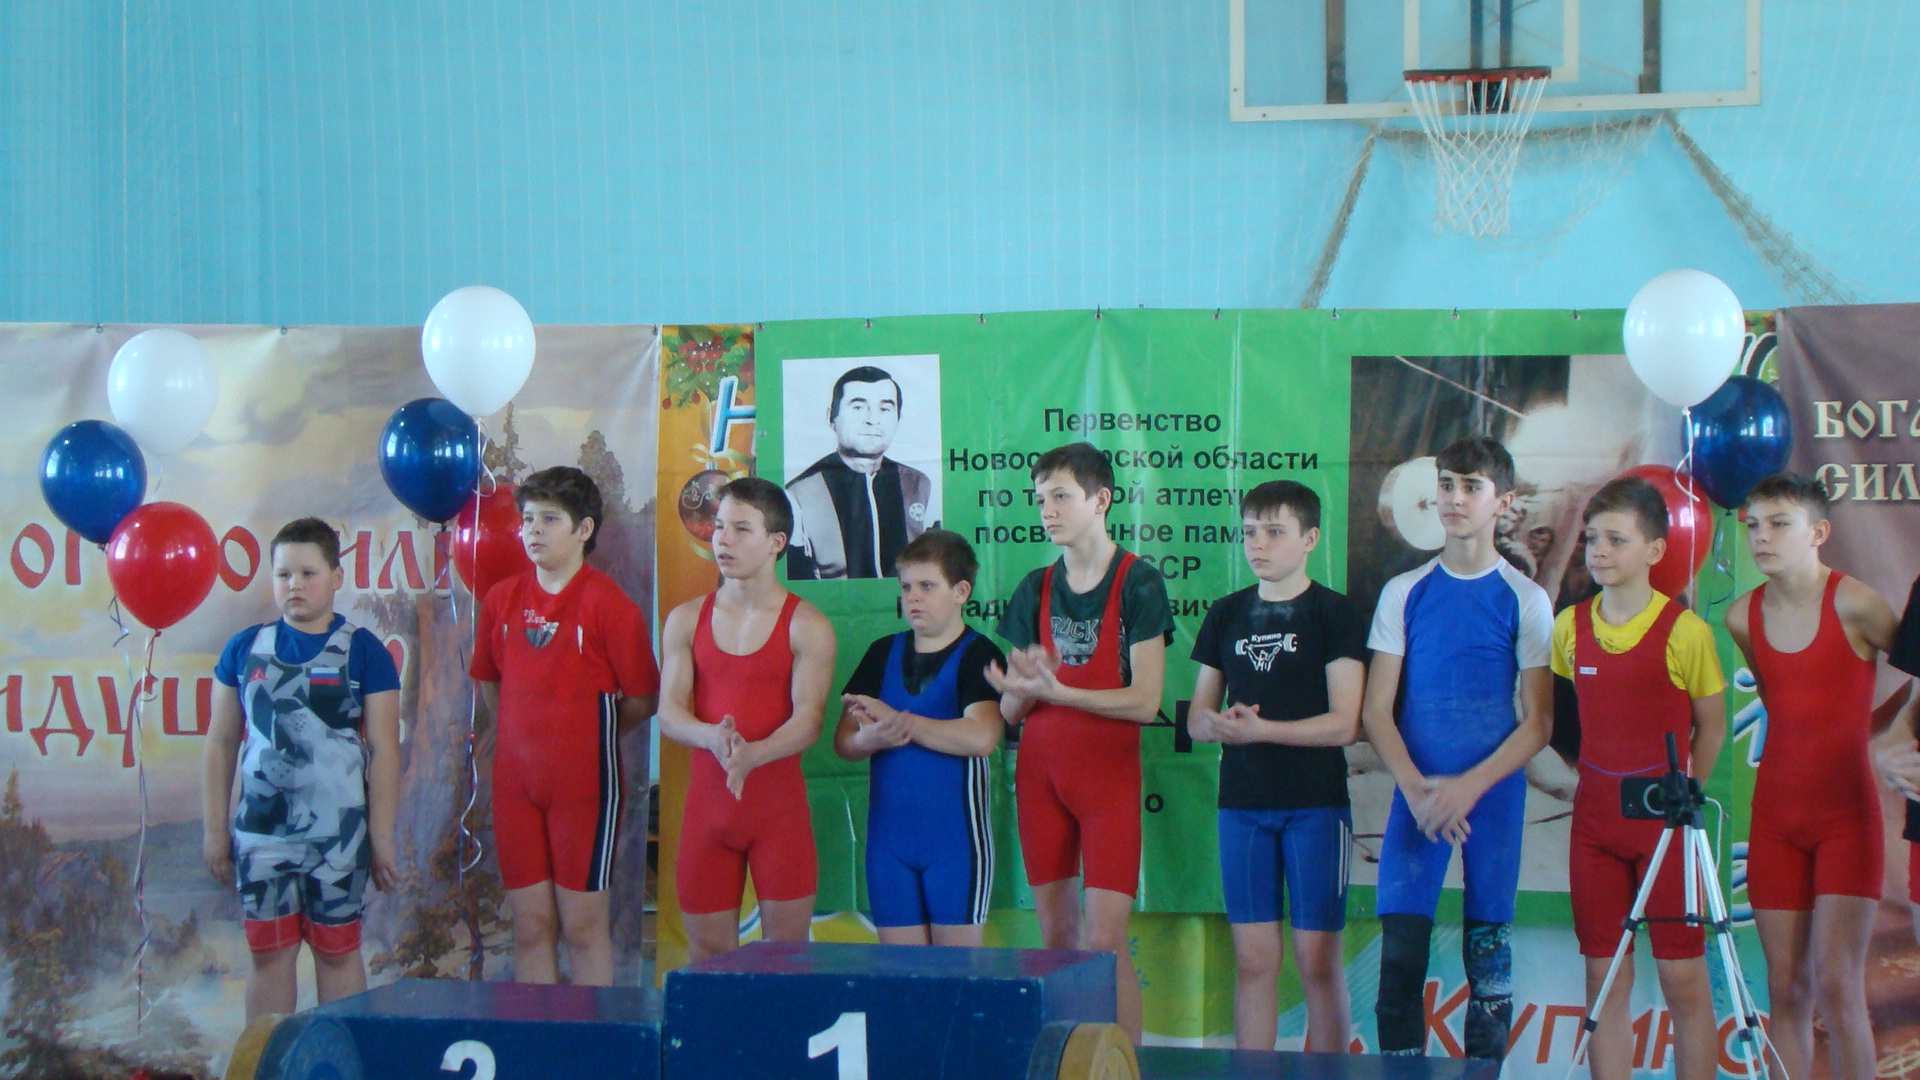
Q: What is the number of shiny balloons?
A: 9